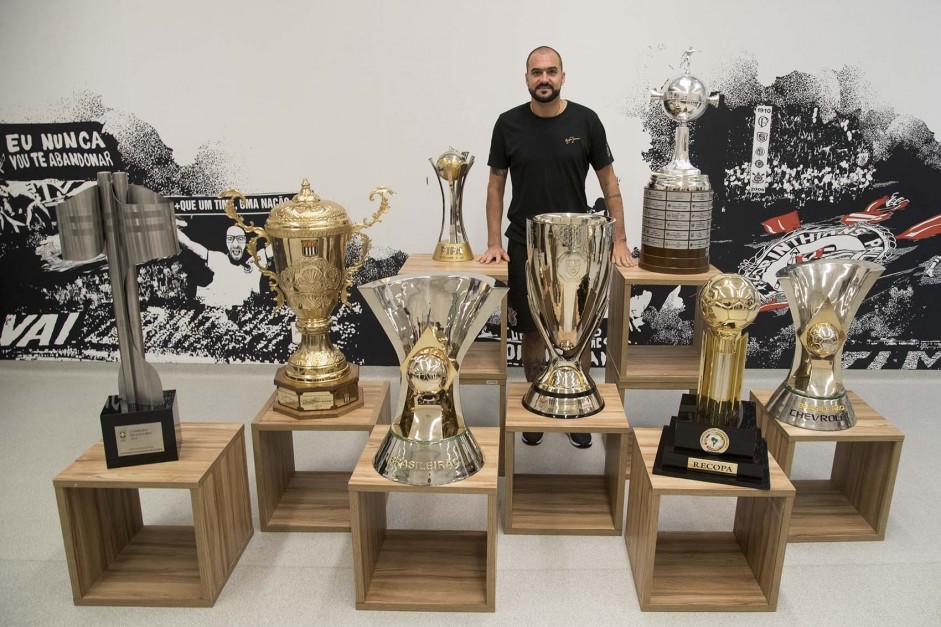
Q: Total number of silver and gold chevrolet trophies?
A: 1